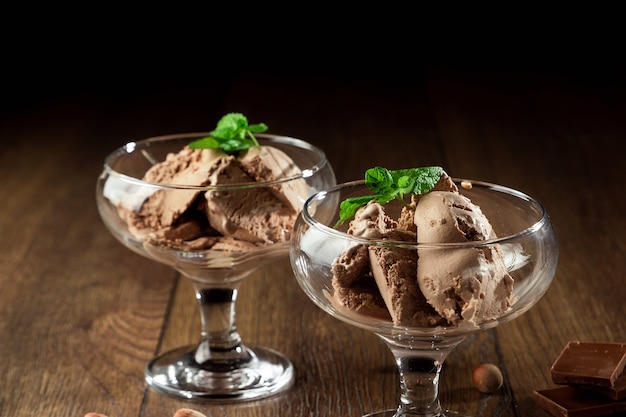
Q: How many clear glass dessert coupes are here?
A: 2